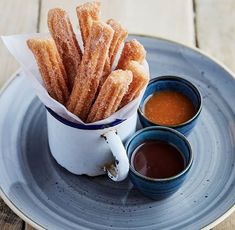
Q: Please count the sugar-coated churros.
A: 8